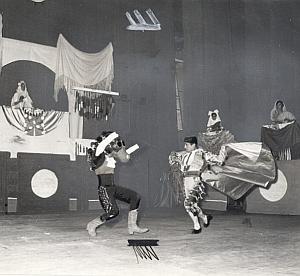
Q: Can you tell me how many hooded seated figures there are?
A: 3